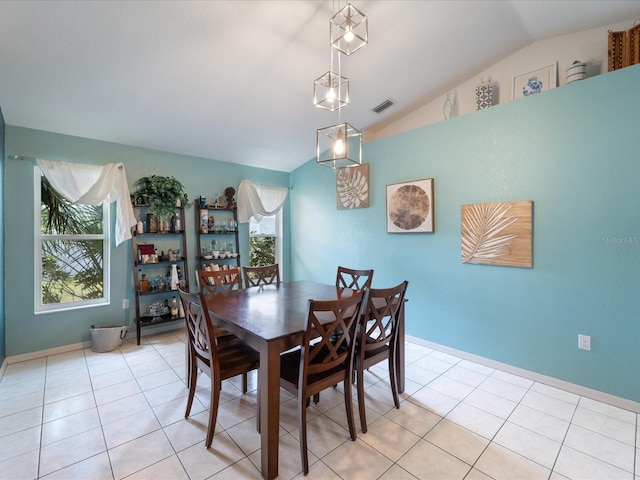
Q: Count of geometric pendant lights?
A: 3